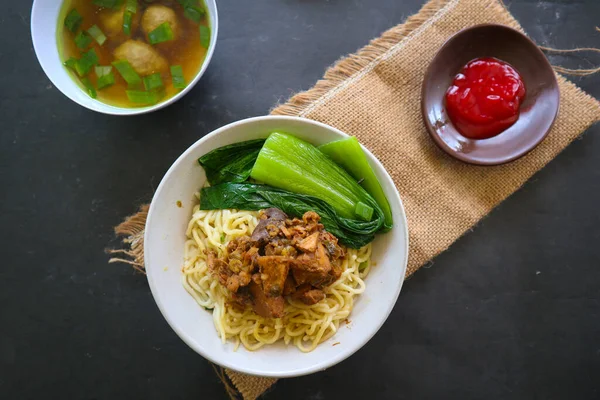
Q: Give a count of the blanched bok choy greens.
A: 2